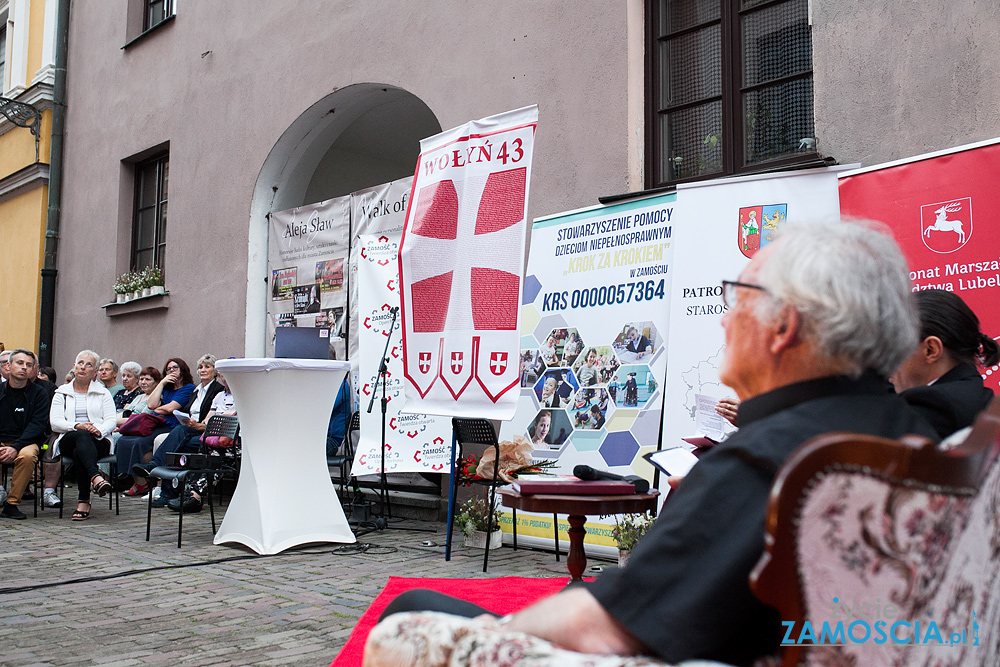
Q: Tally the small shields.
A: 3